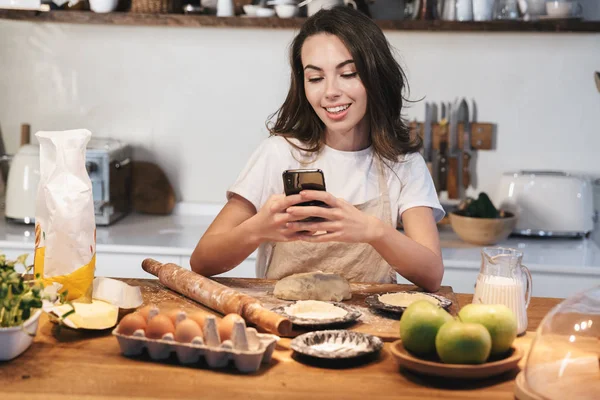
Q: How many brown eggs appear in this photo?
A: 7